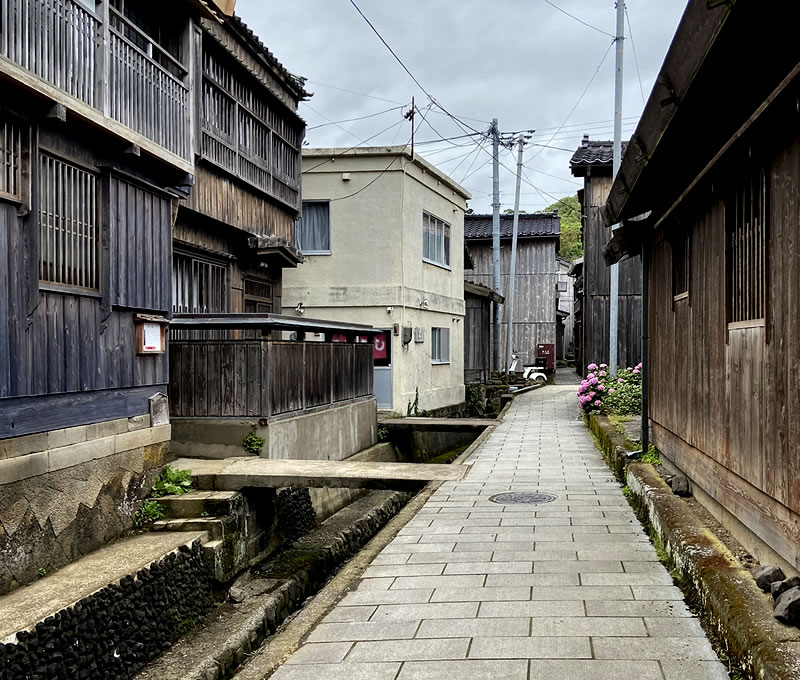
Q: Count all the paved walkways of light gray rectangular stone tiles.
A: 1